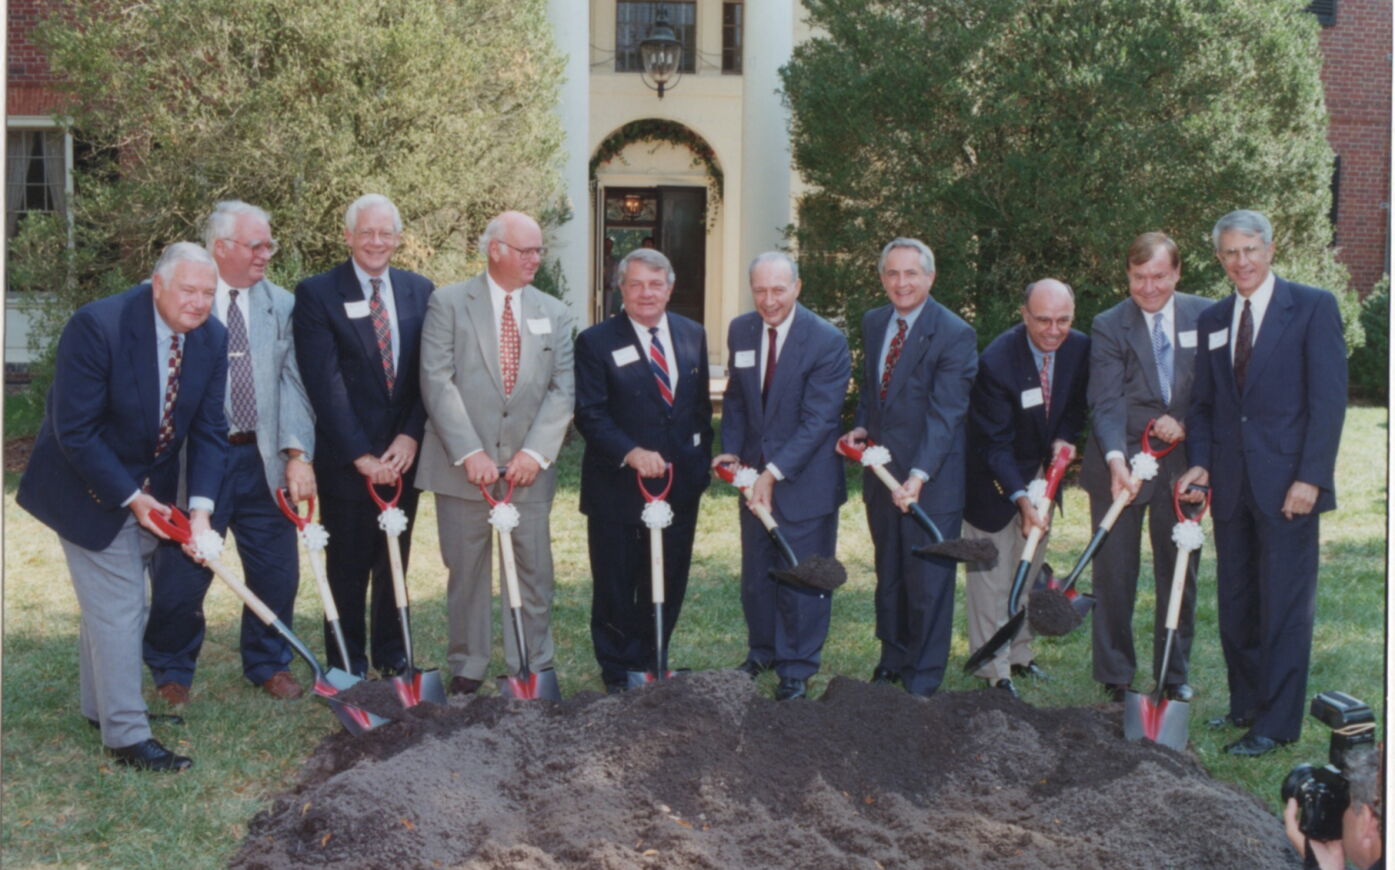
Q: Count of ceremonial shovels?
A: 10